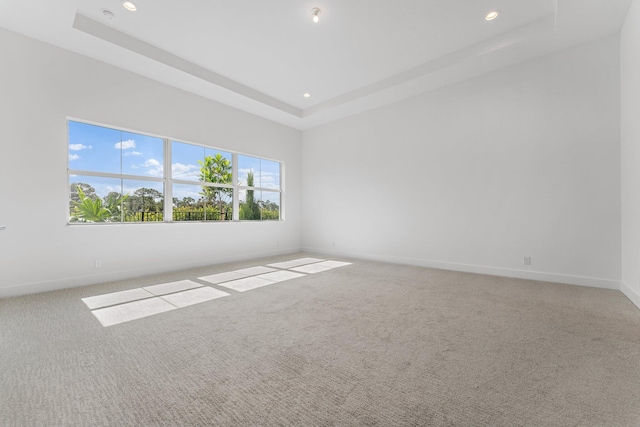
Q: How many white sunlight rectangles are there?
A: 12